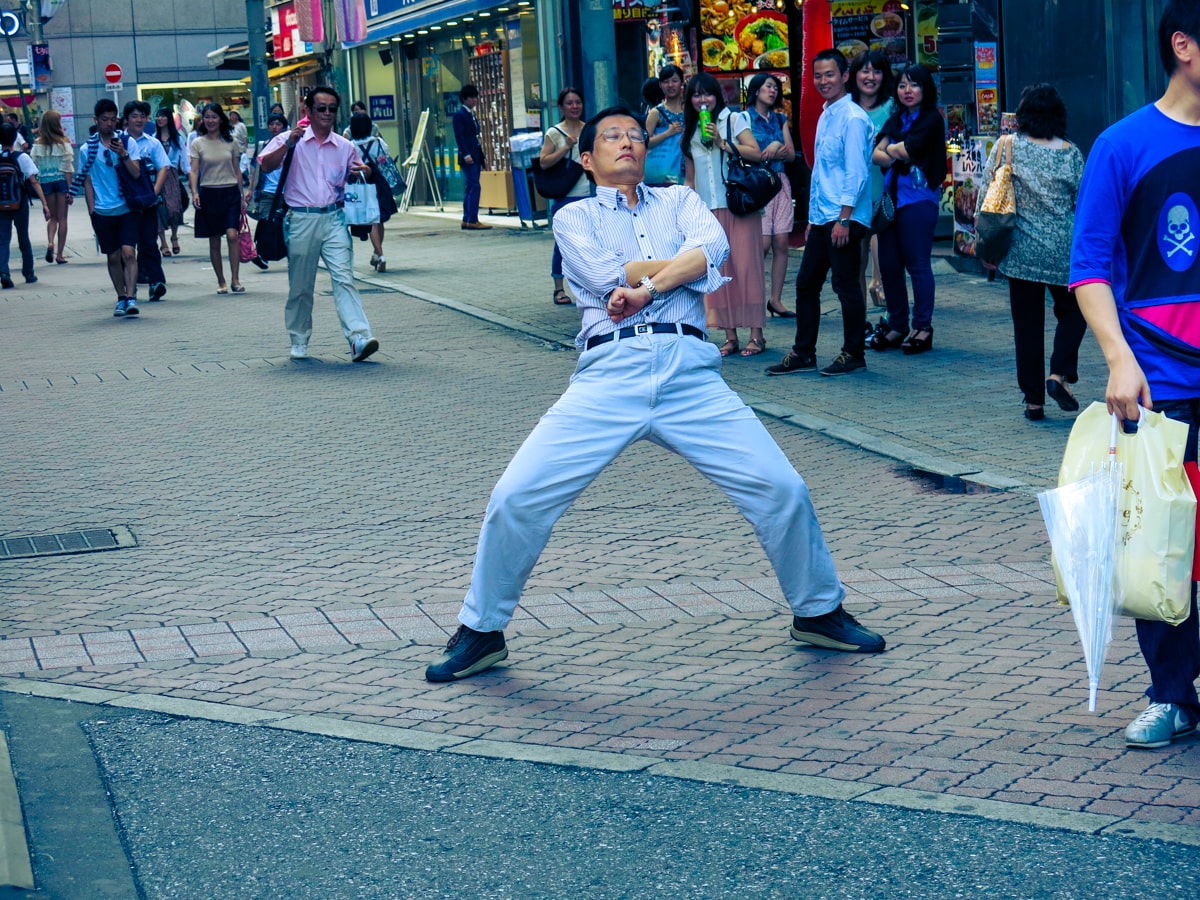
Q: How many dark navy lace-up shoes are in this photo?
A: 2